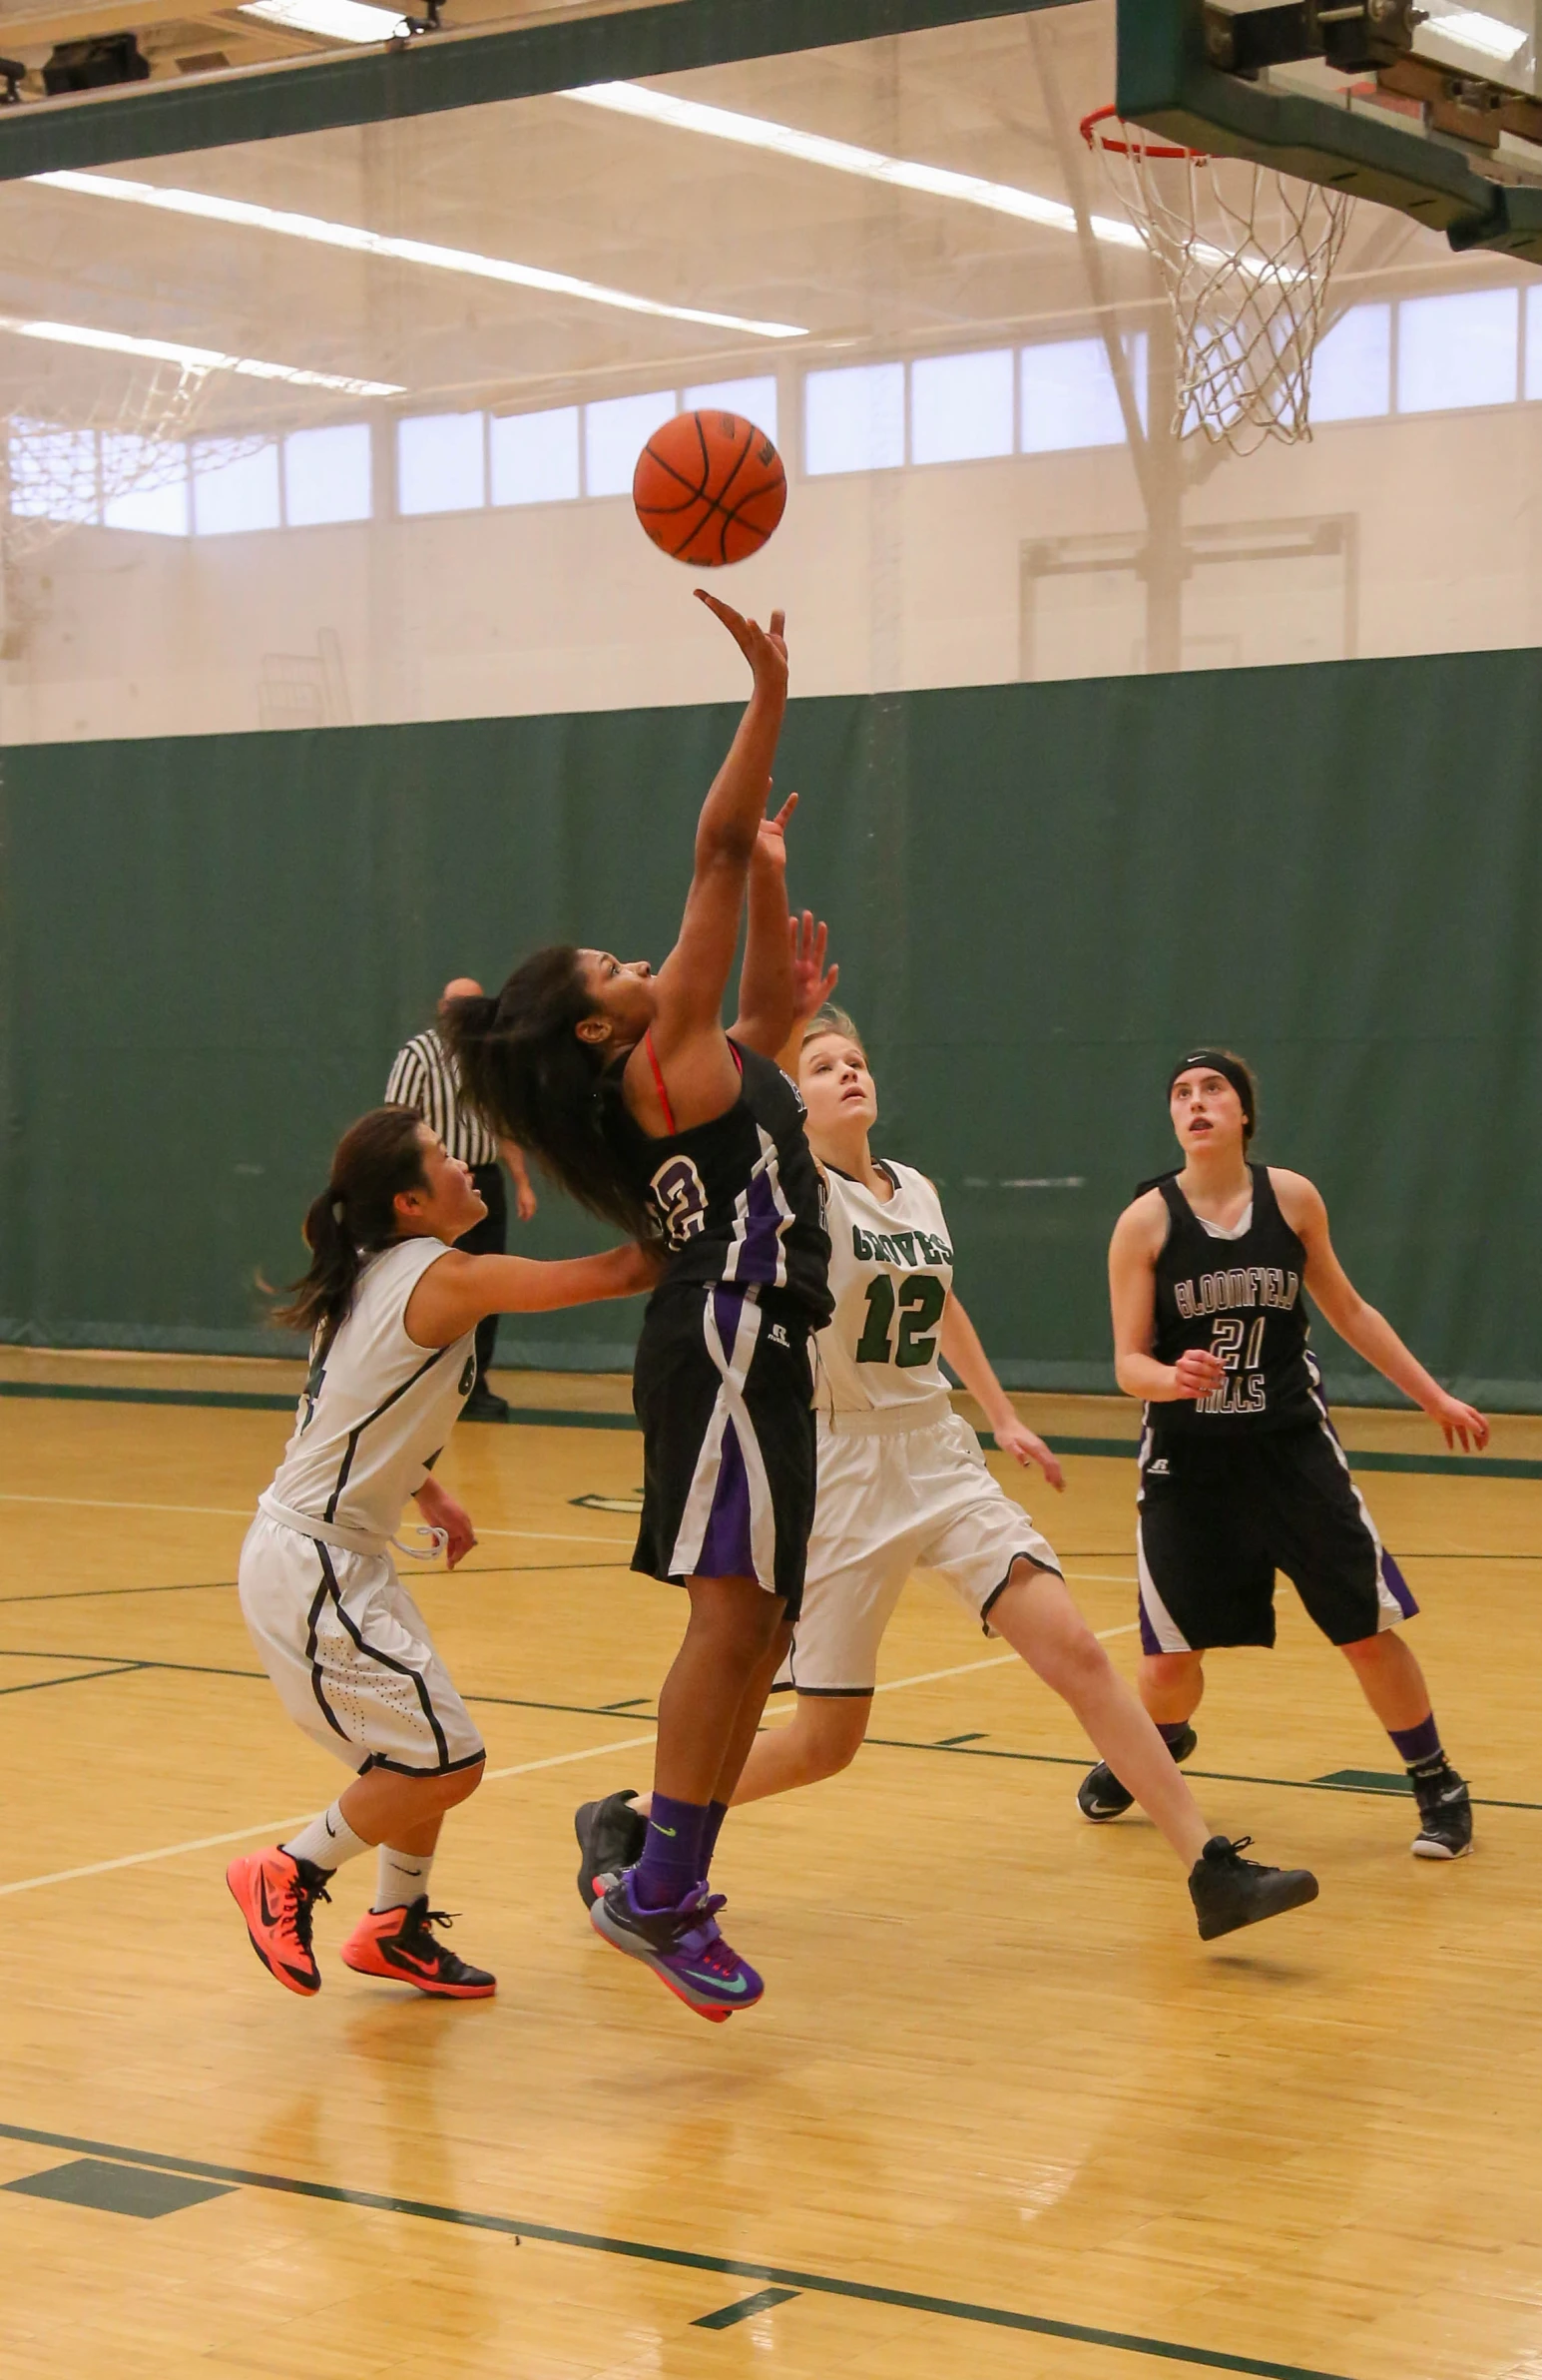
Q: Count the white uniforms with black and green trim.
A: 2